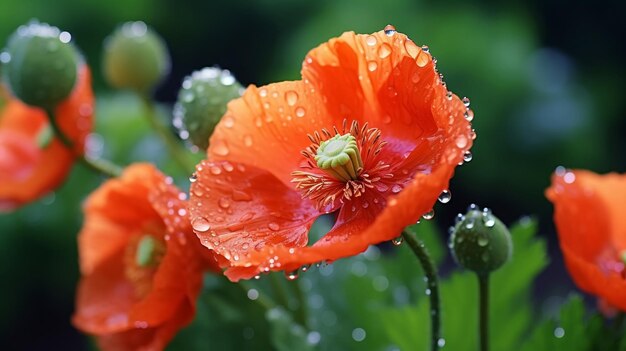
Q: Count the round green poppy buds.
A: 4